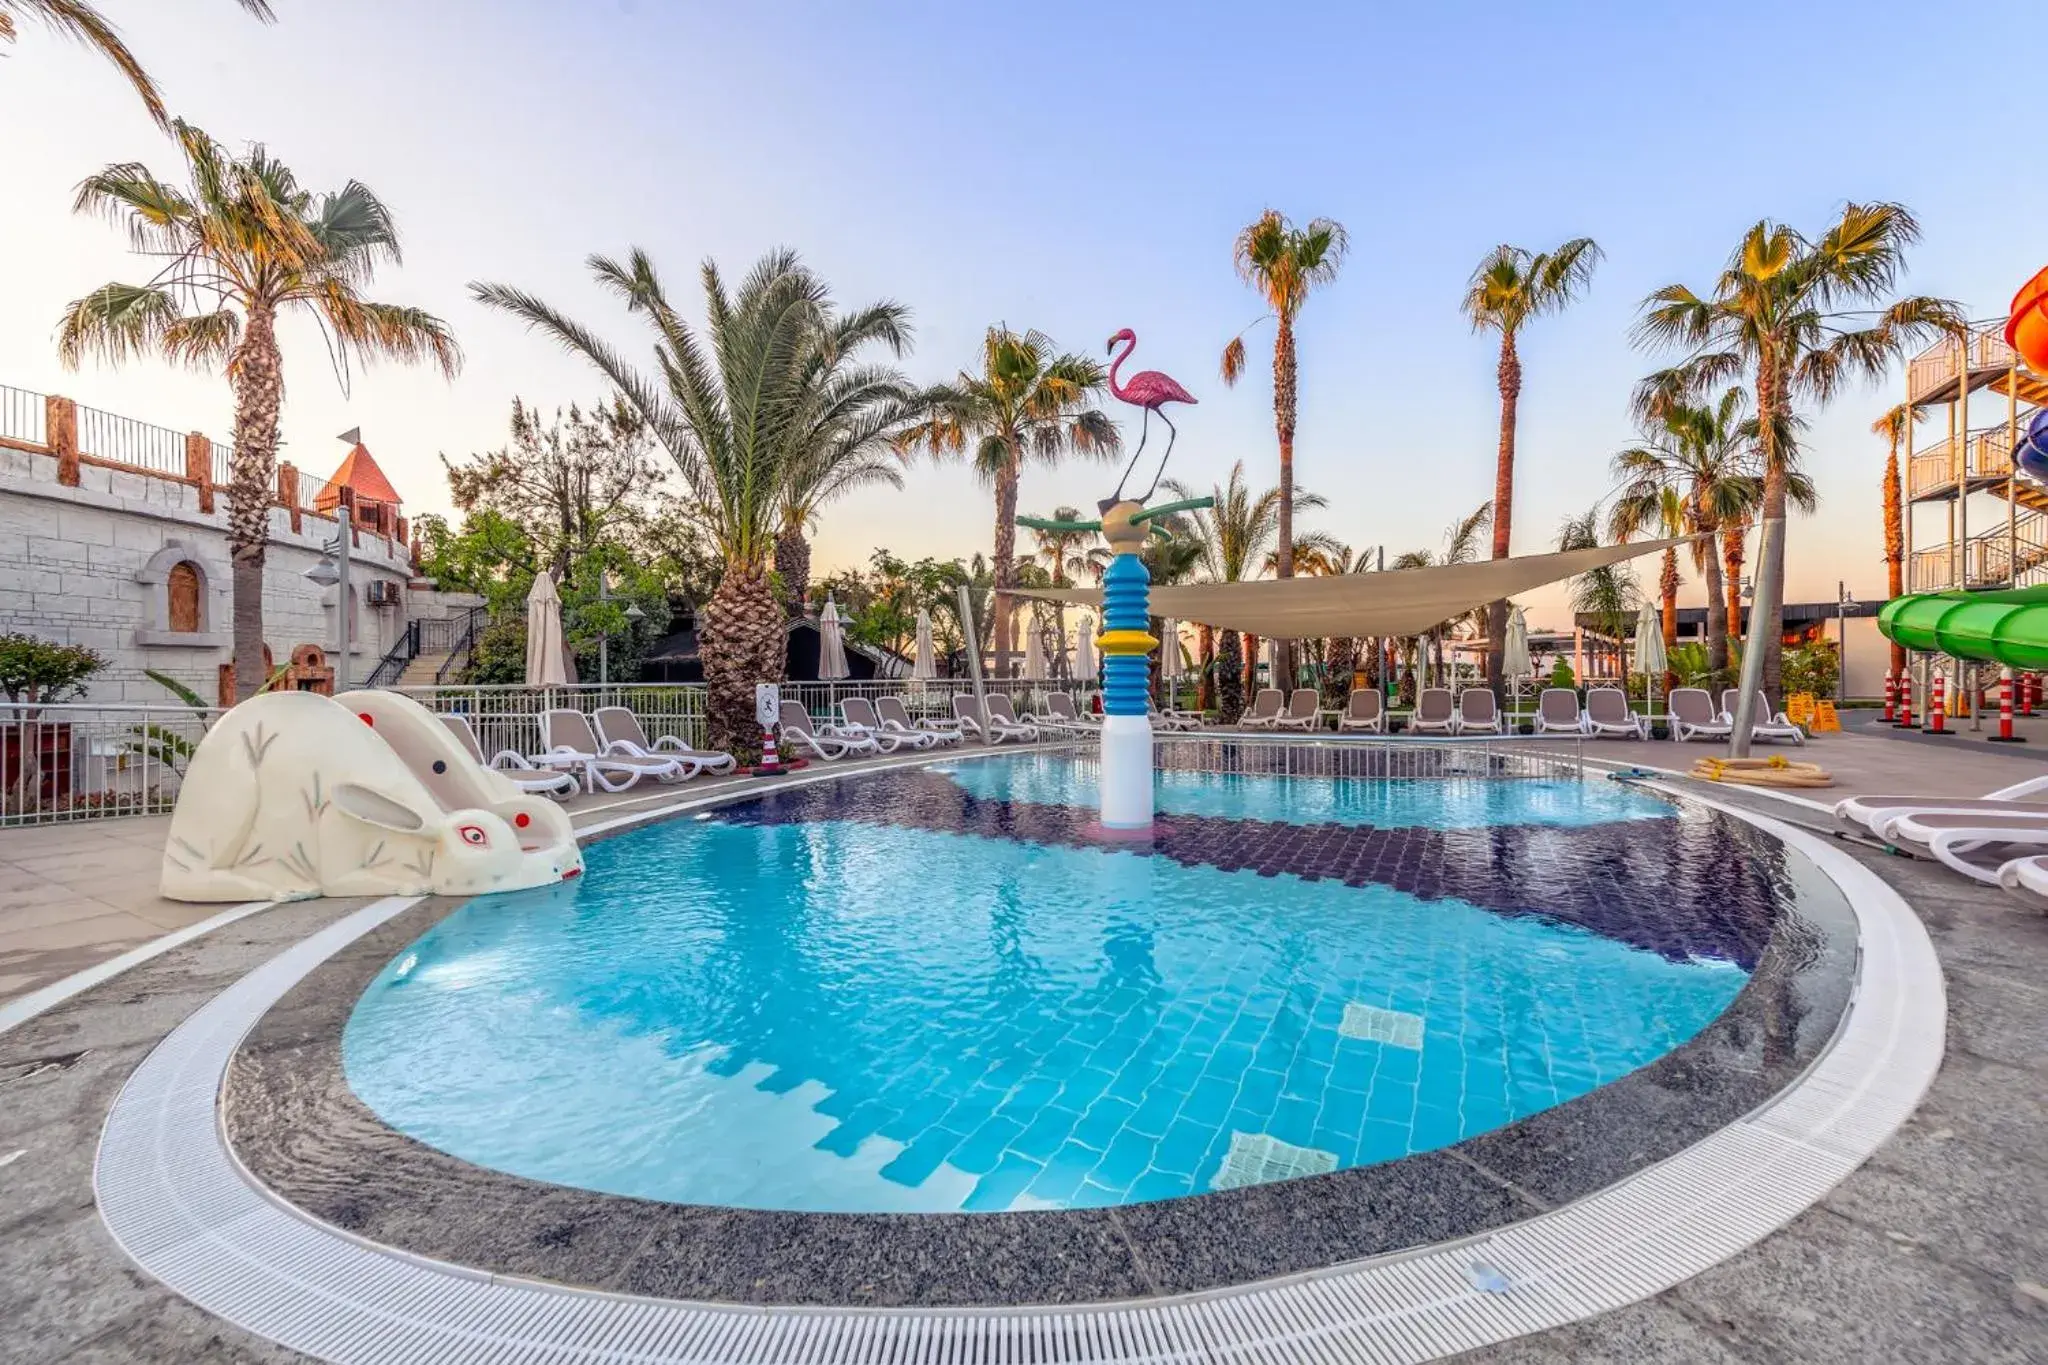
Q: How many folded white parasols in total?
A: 8